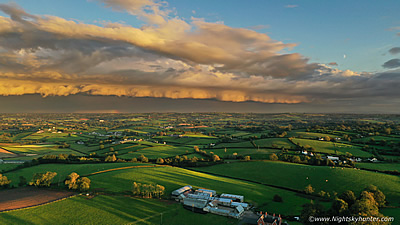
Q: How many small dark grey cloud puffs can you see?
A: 2